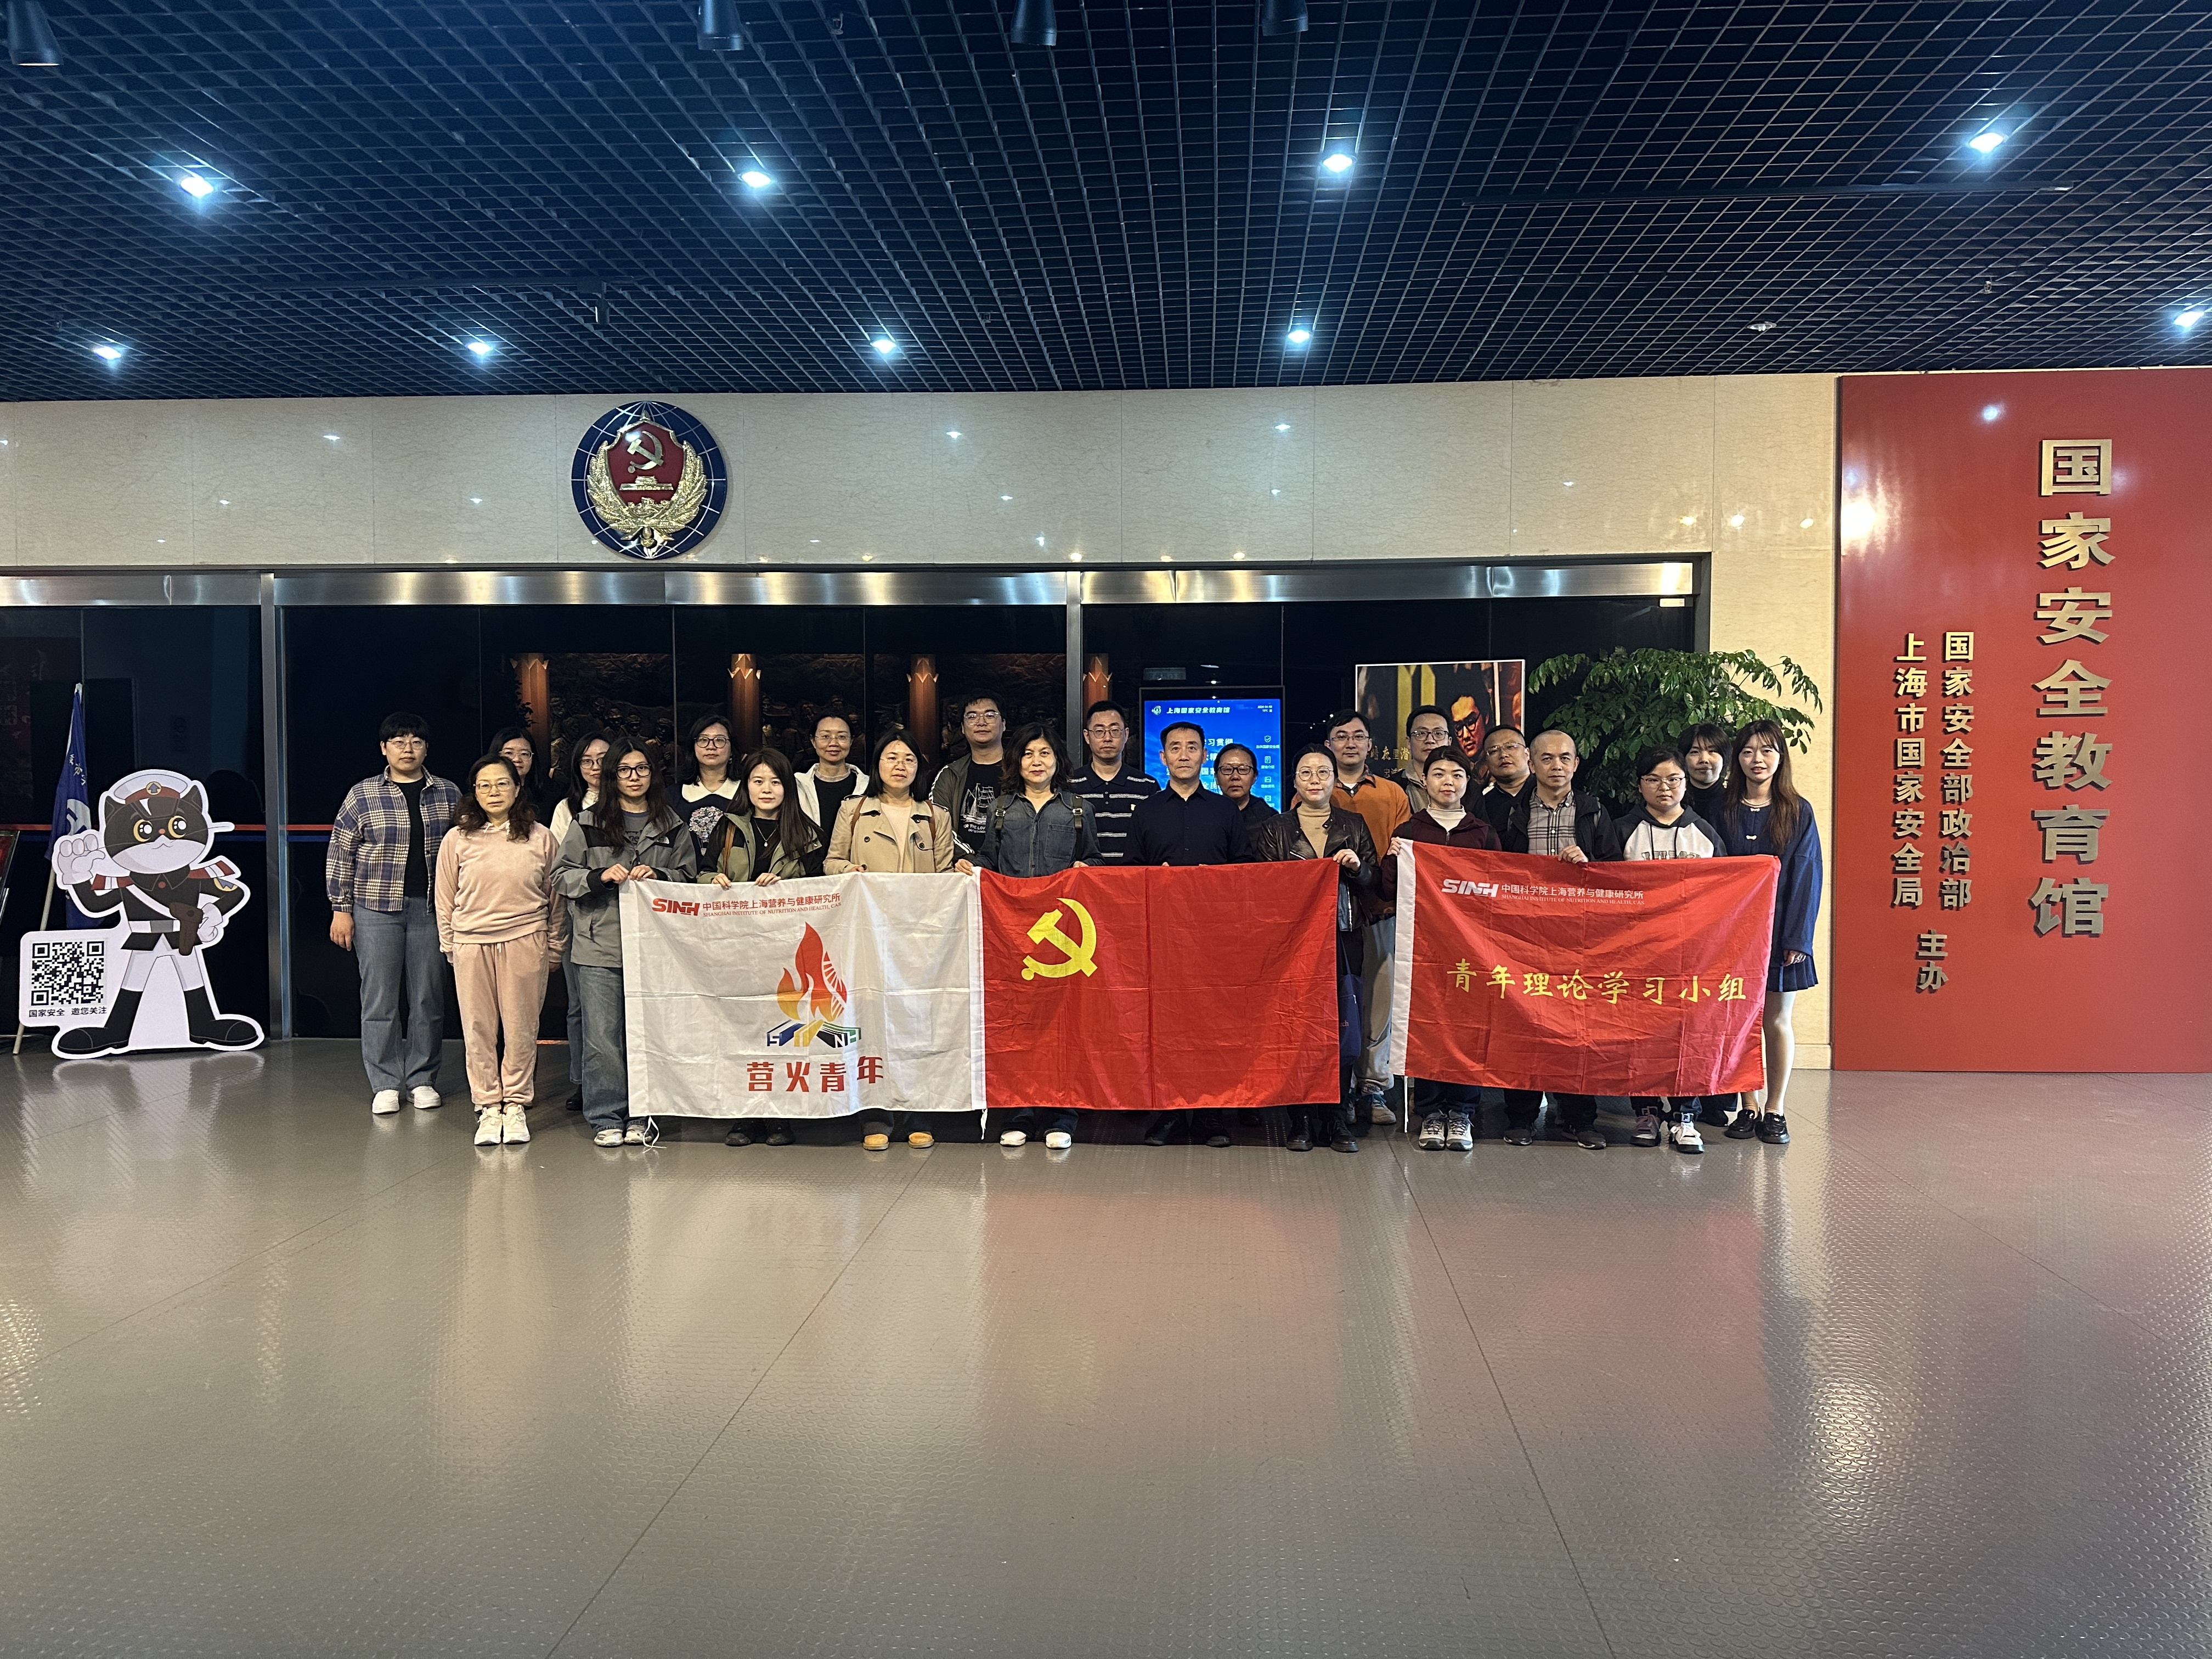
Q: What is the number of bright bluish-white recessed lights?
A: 9